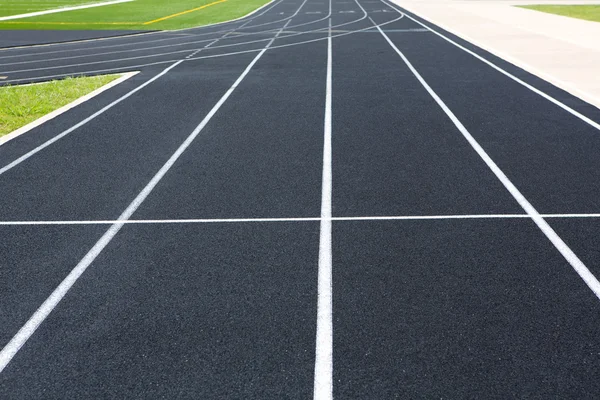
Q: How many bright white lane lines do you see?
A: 5